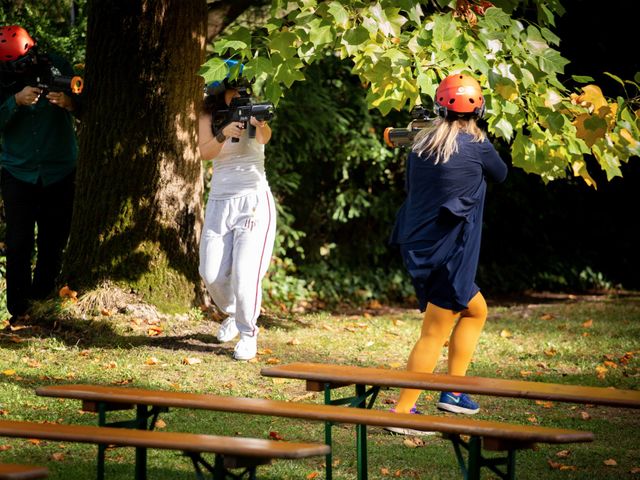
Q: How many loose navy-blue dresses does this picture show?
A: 1